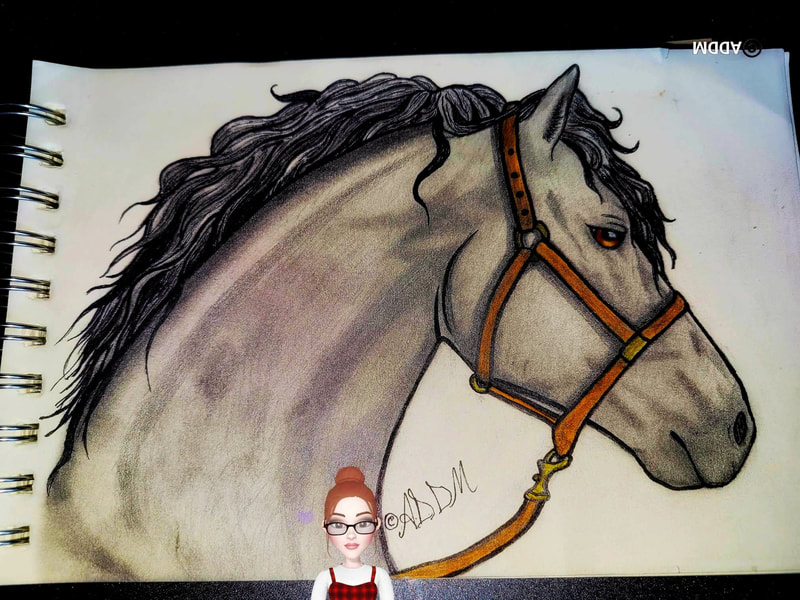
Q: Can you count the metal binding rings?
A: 10